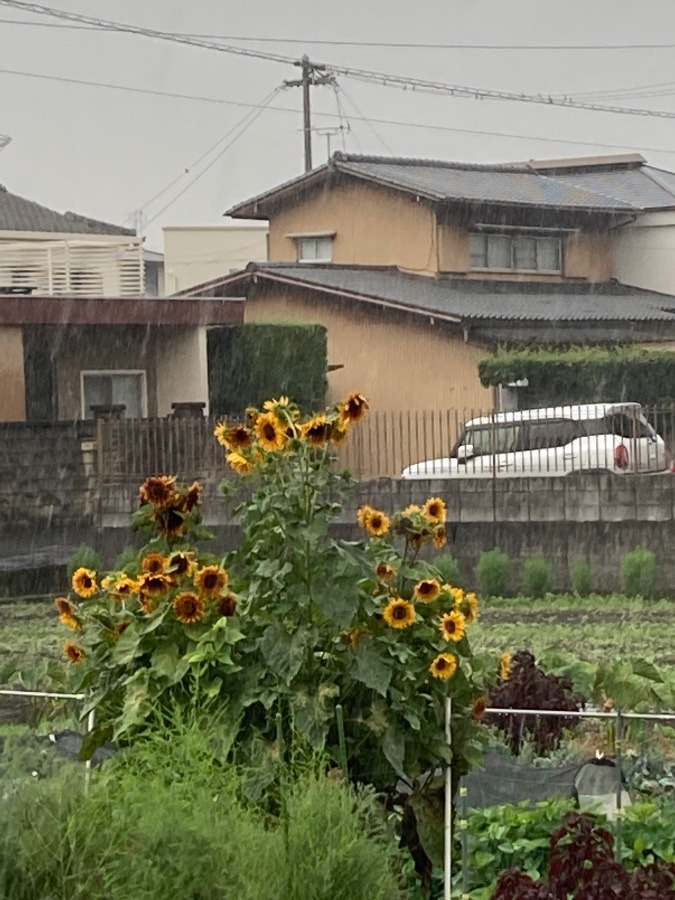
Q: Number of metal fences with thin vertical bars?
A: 1